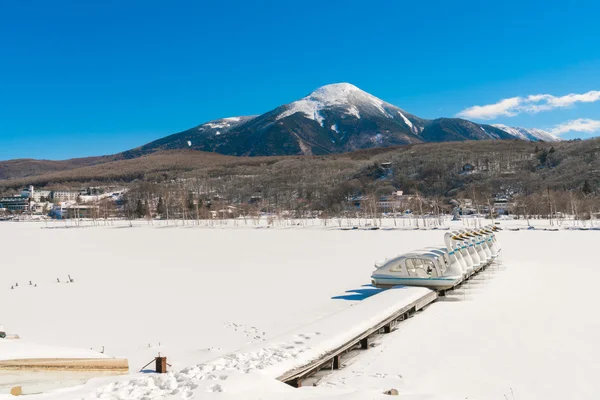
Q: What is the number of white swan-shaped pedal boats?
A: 8